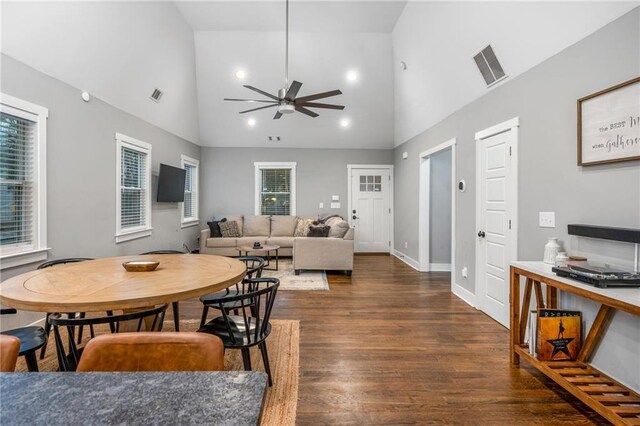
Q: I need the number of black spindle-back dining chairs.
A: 6